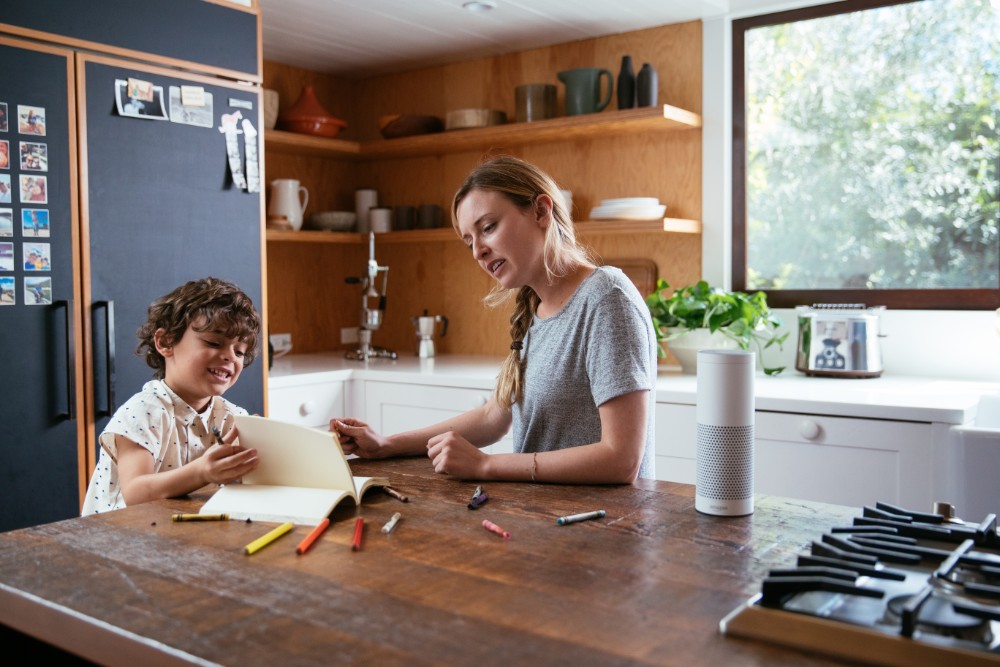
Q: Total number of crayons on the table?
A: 10